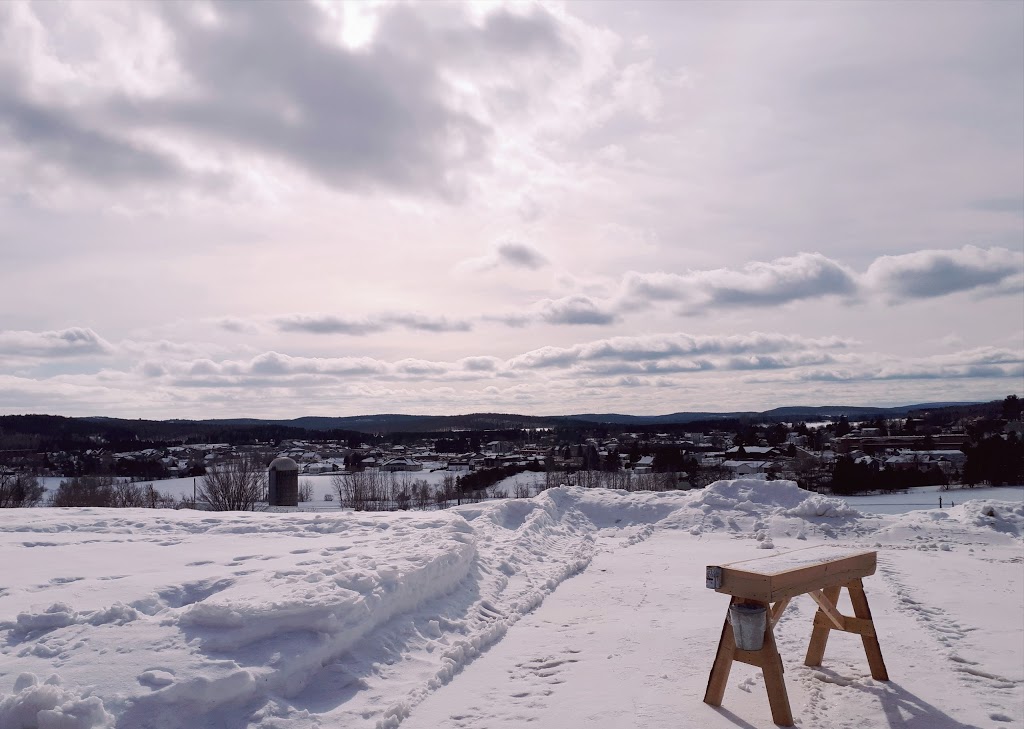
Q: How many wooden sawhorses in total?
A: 1